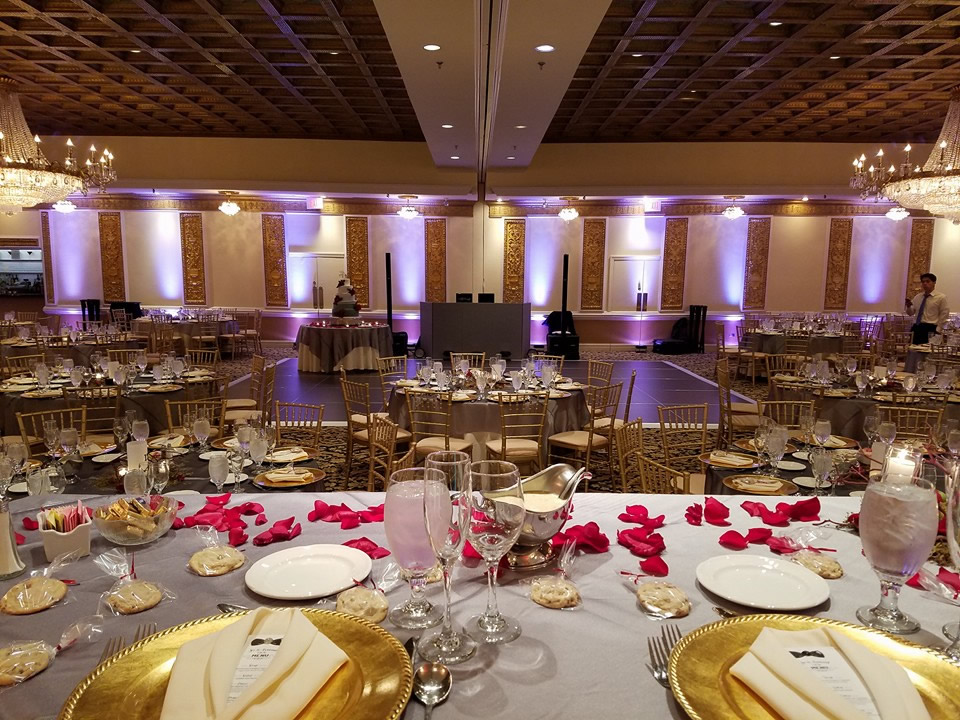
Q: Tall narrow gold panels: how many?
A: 12